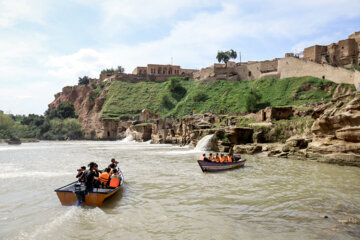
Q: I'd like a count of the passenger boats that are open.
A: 2